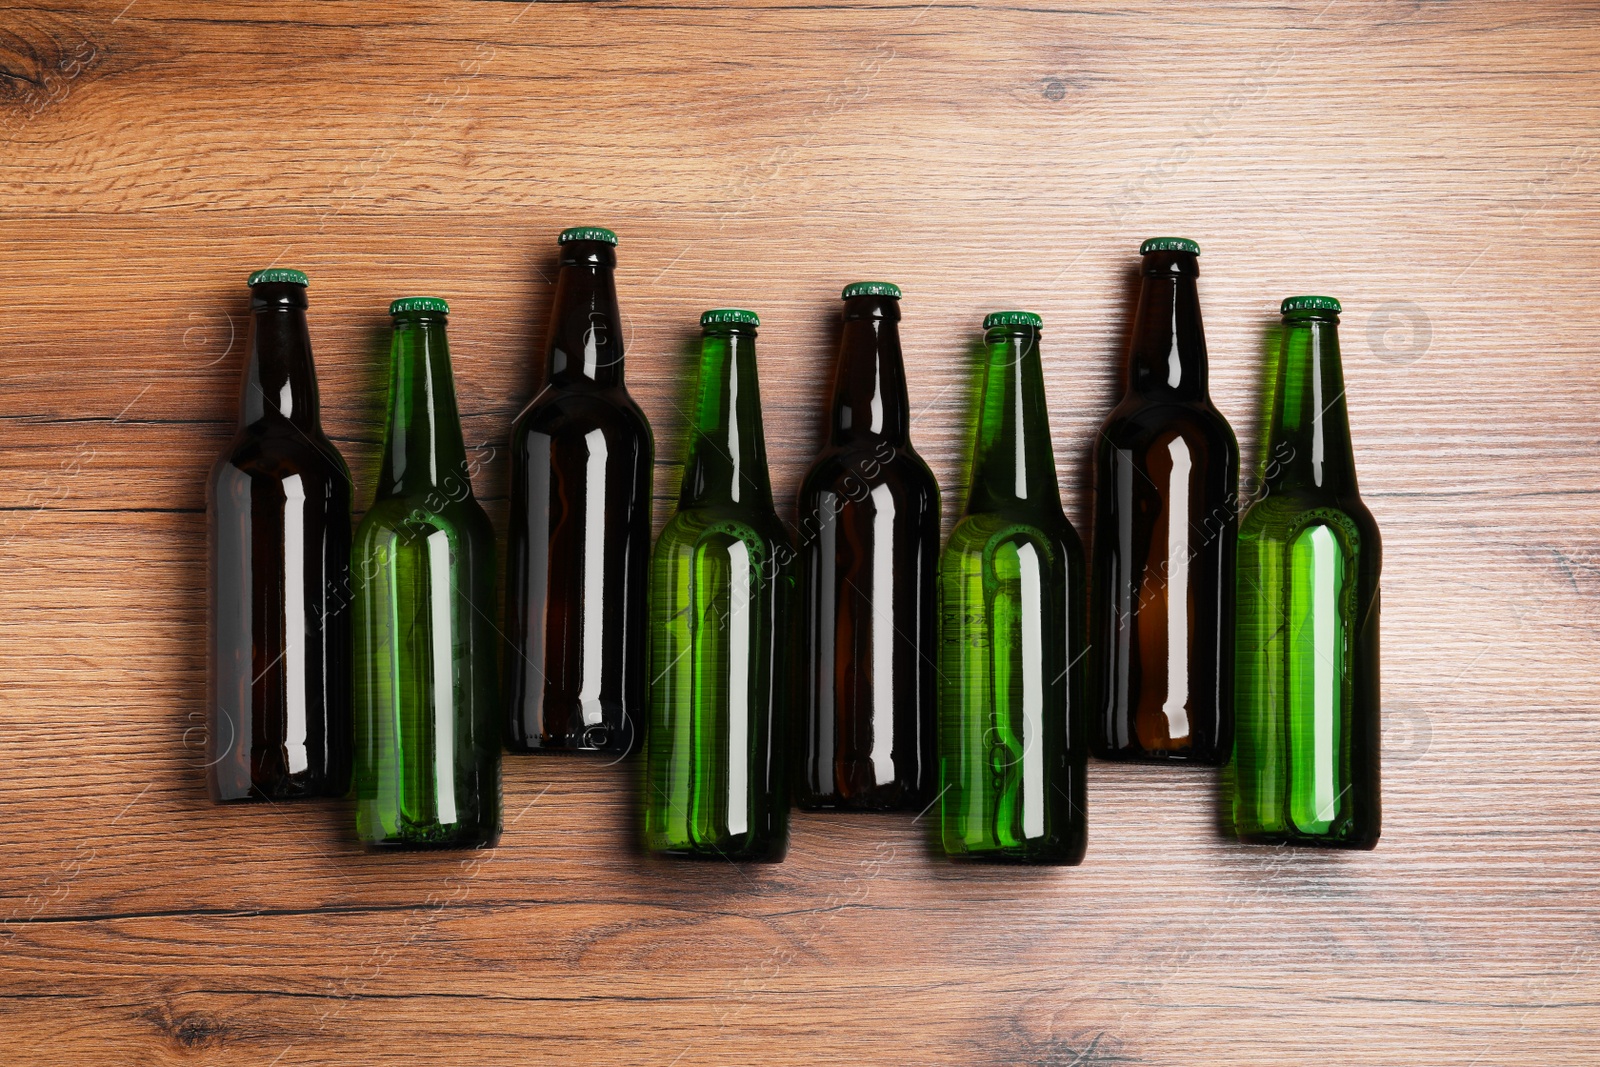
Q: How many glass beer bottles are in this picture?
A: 8